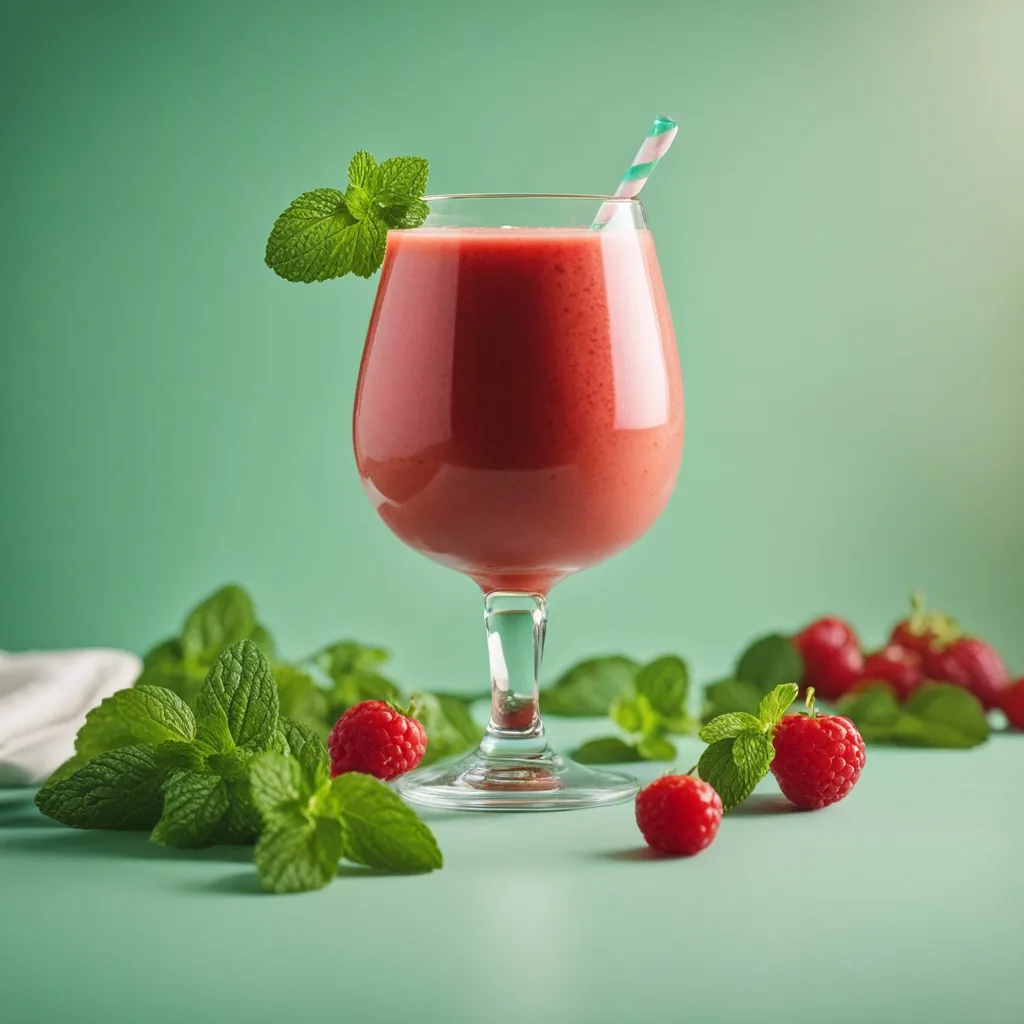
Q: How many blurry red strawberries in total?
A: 5